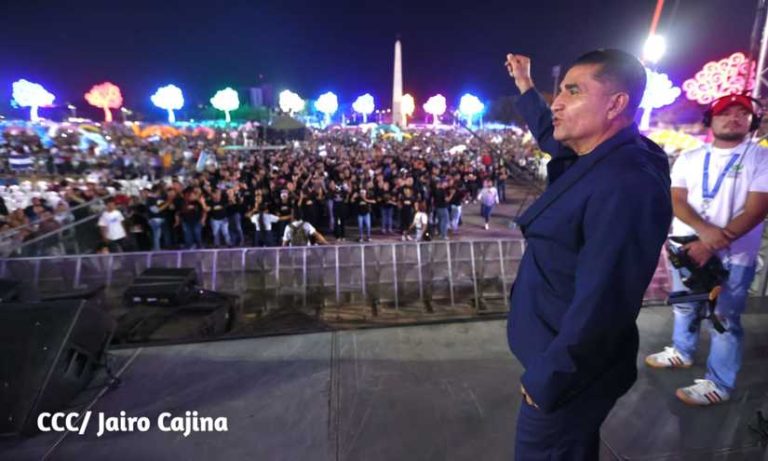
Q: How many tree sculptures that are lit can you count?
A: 12